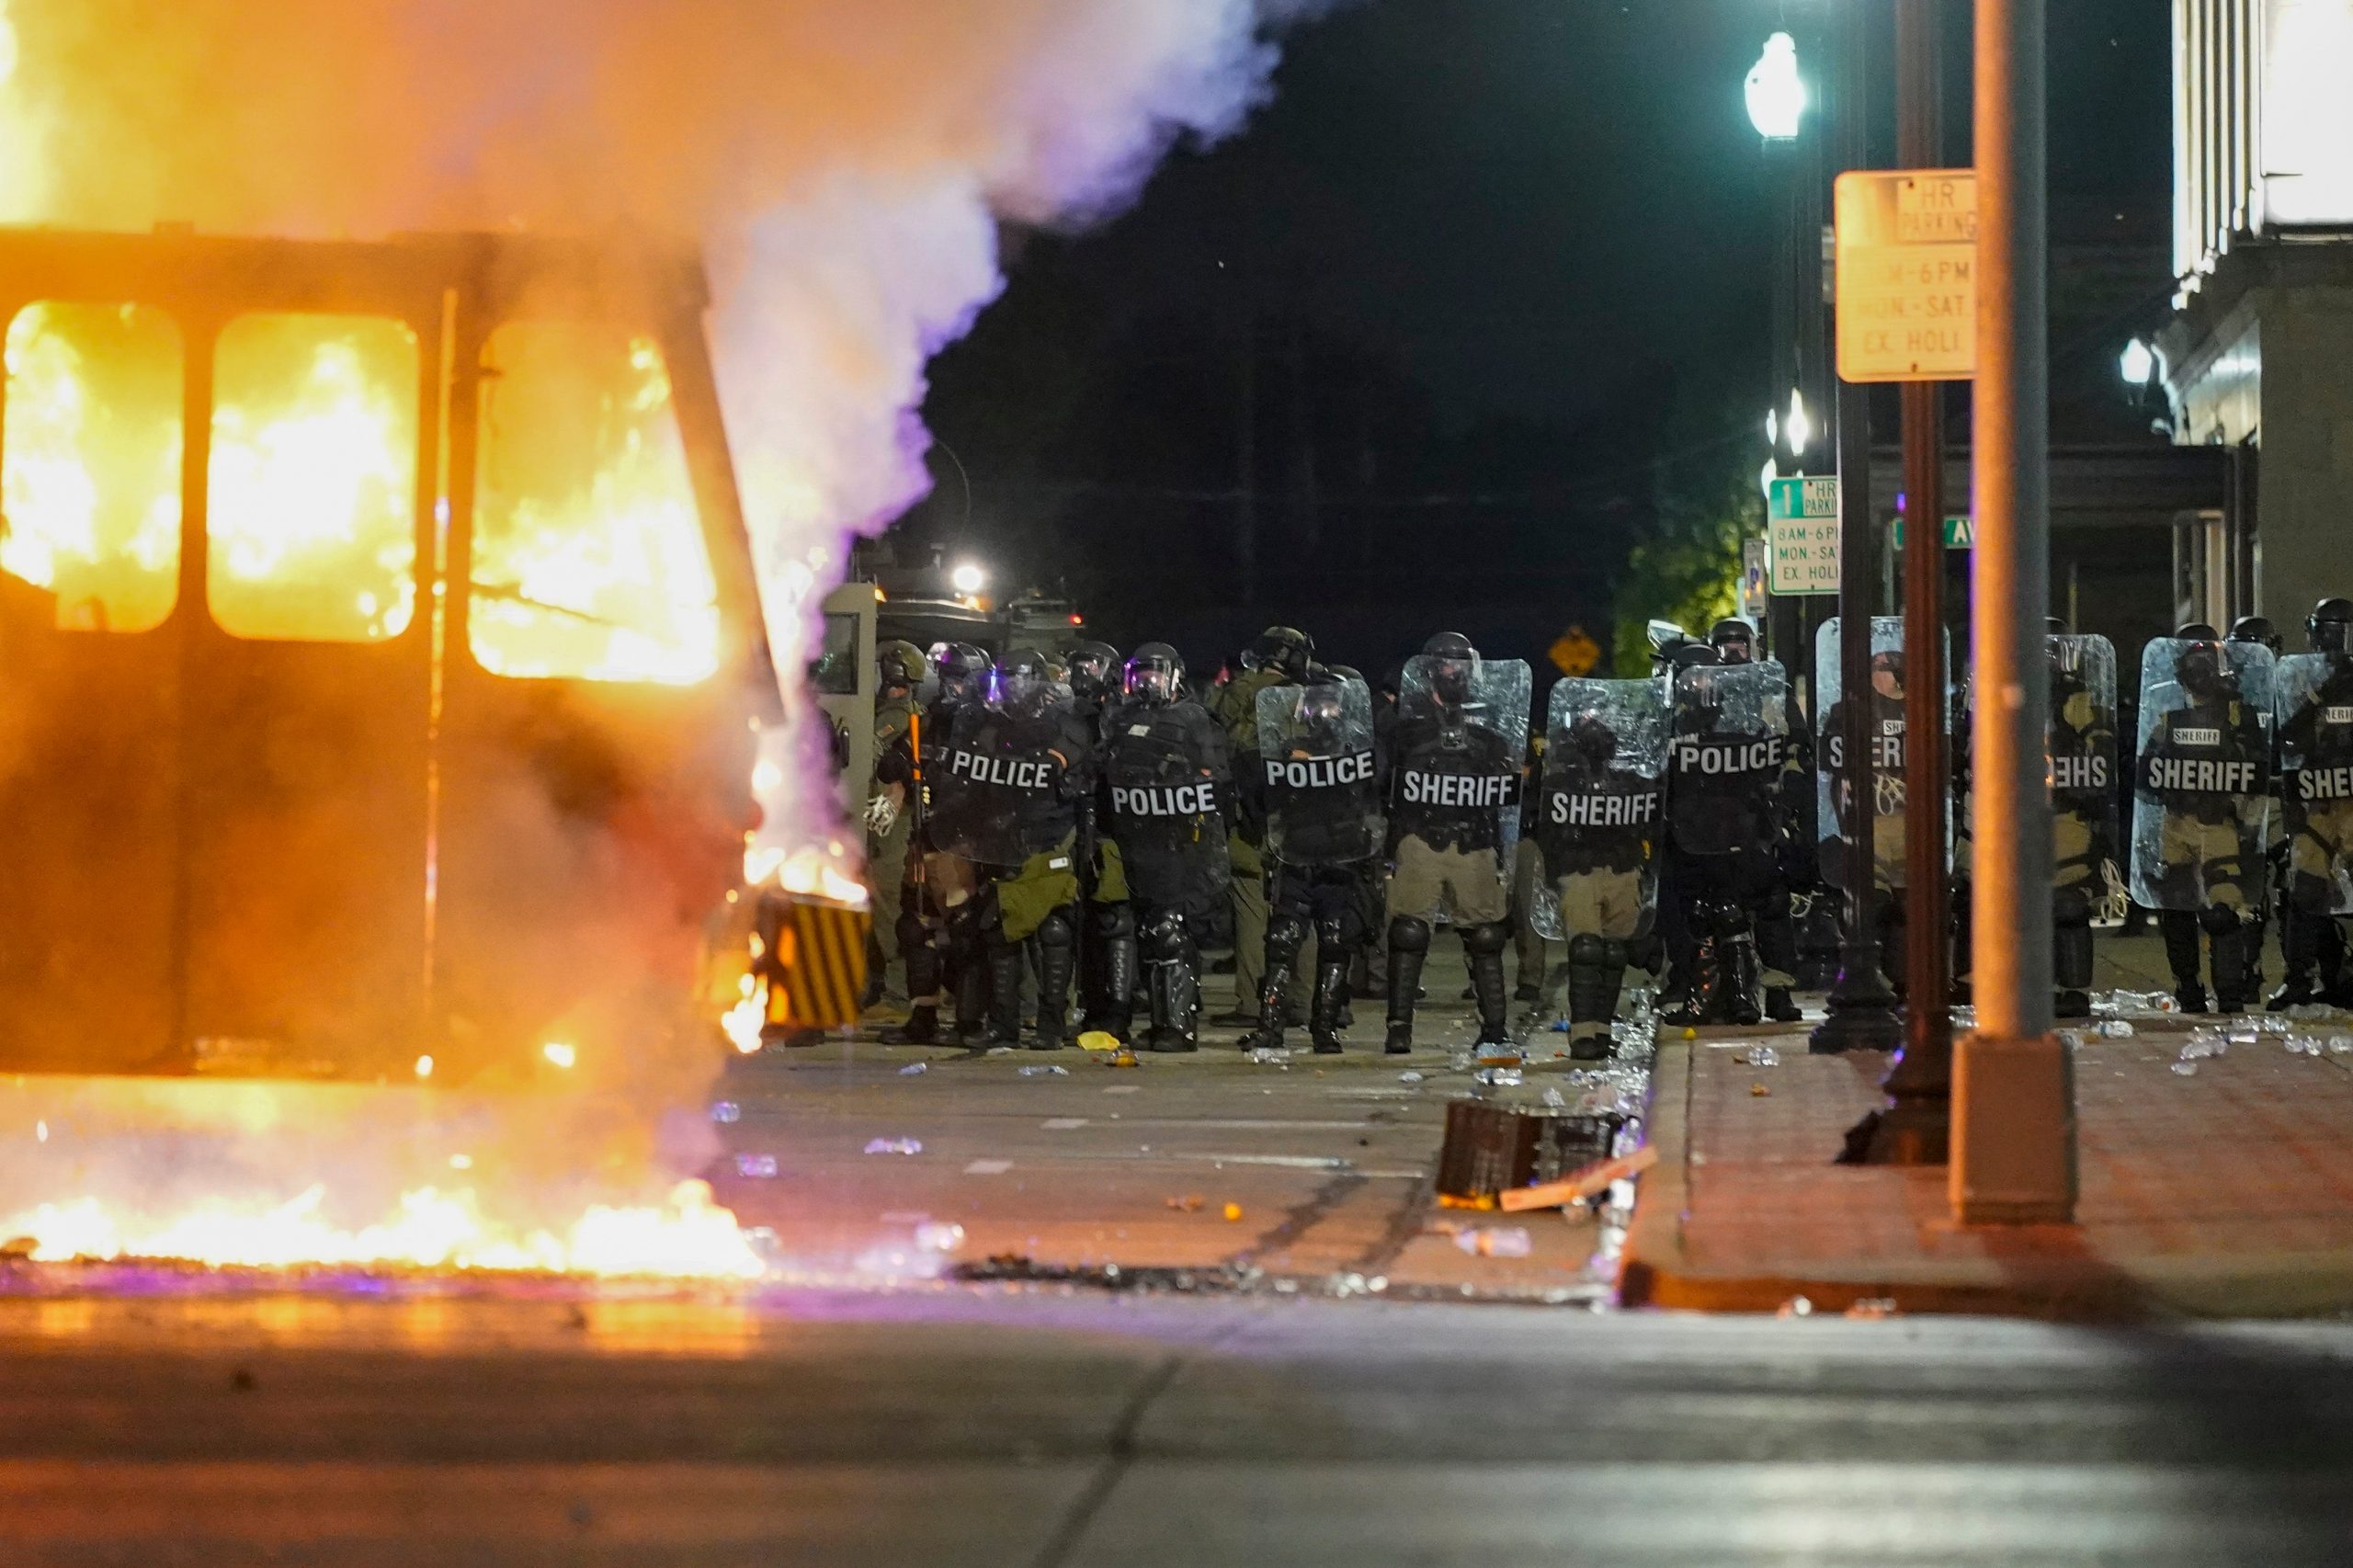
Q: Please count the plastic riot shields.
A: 10